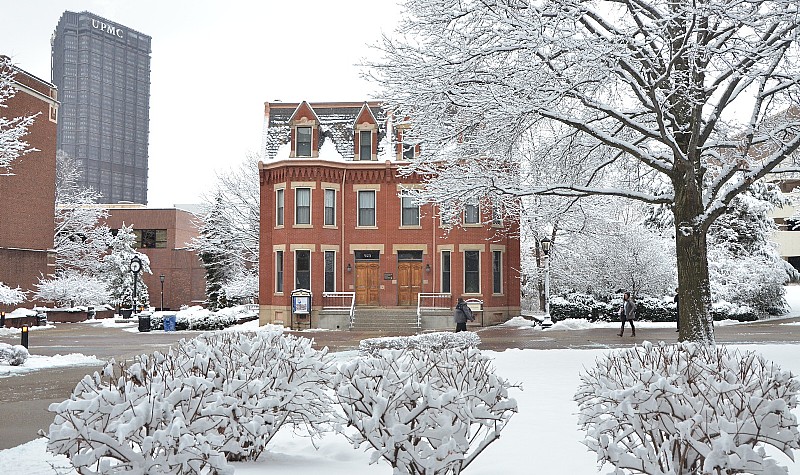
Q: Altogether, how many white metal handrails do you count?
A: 2